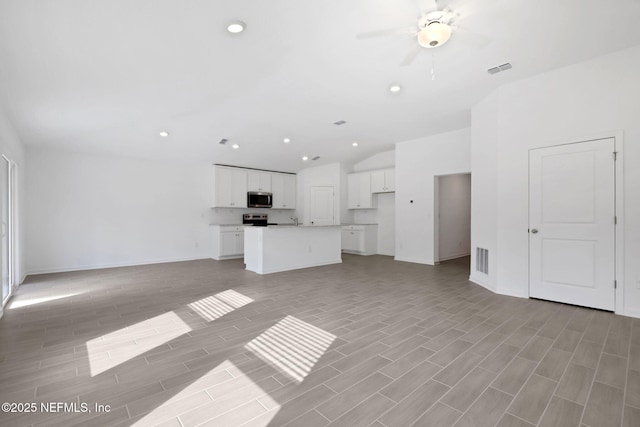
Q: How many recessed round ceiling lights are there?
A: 7